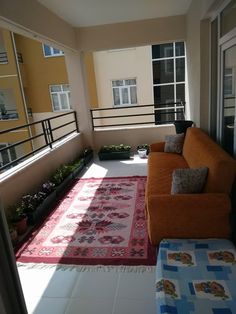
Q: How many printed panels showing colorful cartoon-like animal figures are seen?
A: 4